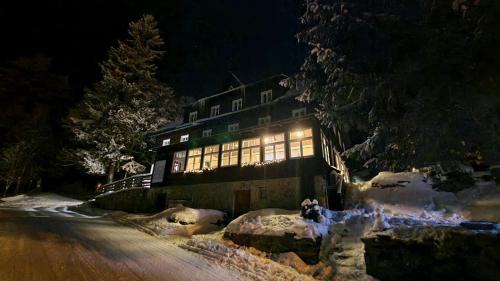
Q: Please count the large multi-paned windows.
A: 7